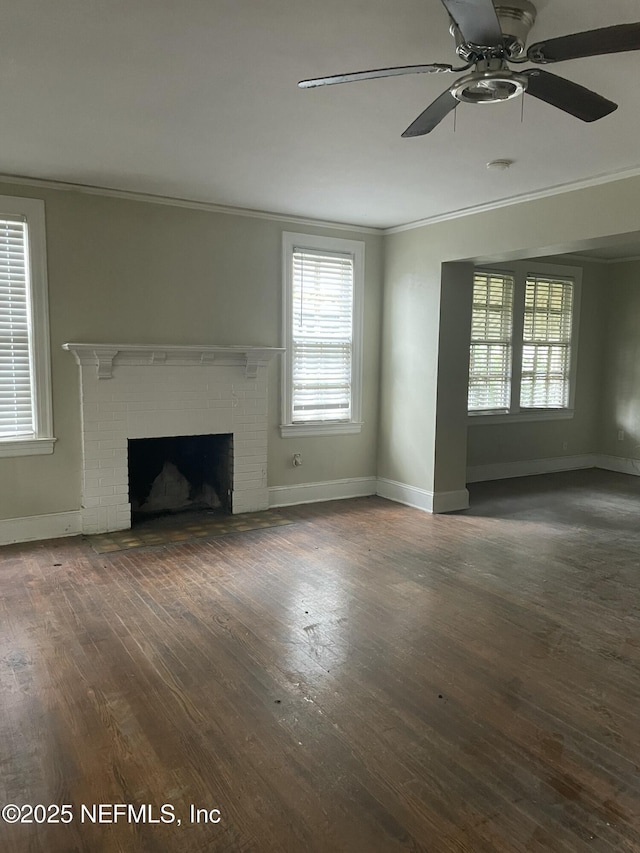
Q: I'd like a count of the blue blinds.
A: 0